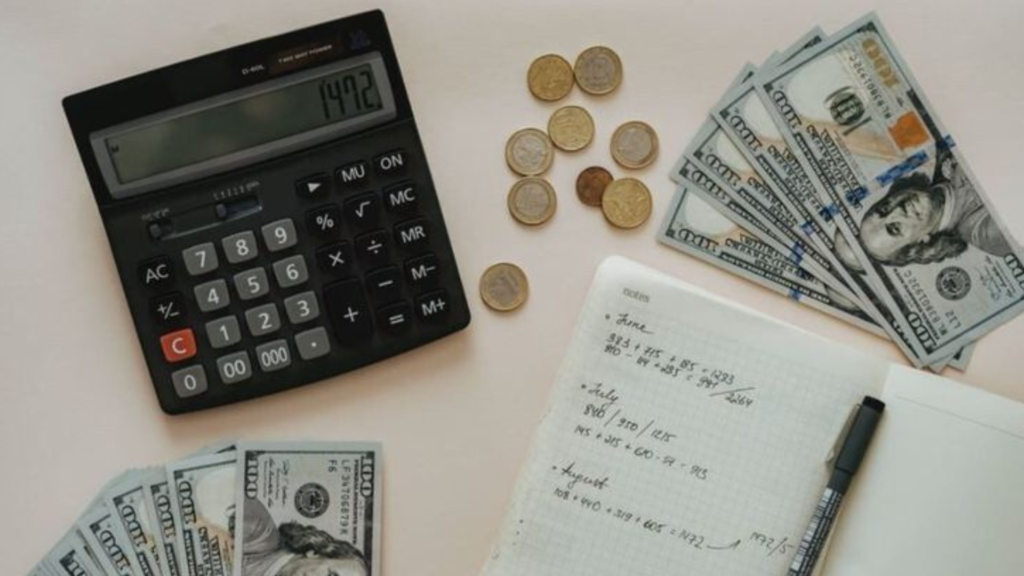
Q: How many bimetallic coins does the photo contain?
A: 5